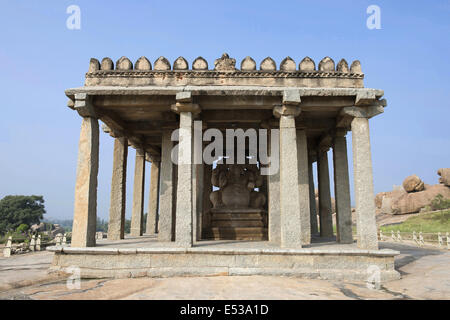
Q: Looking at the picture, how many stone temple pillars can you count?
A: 14